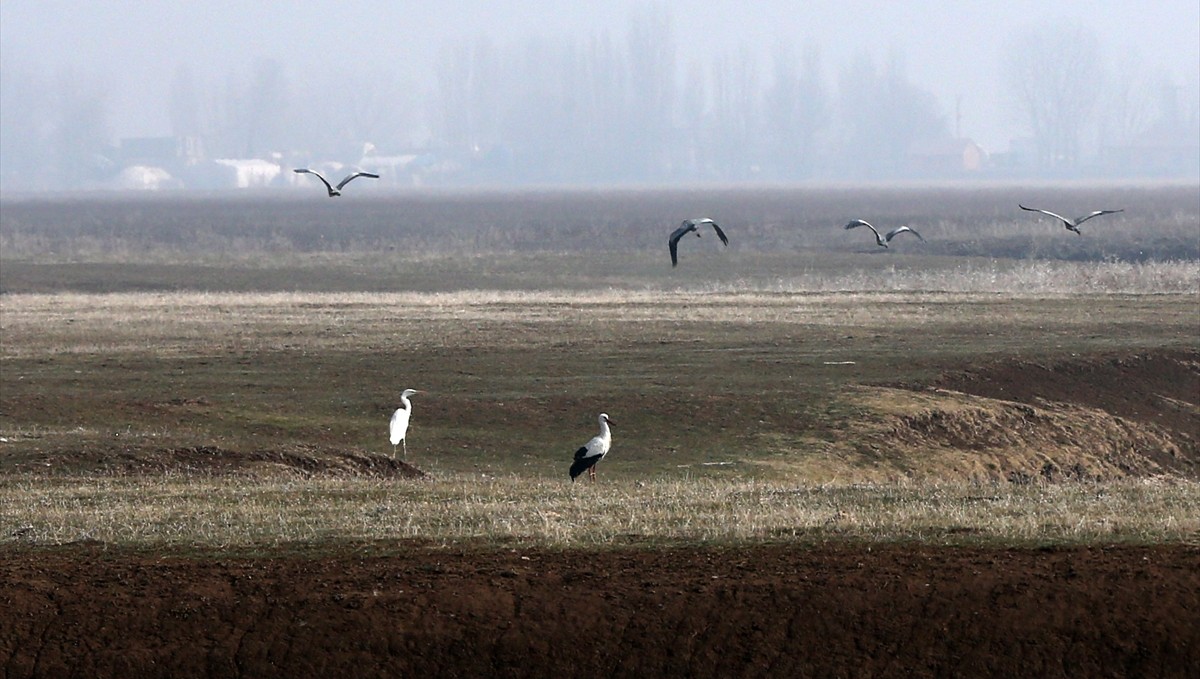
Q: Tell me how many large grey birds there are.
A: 4